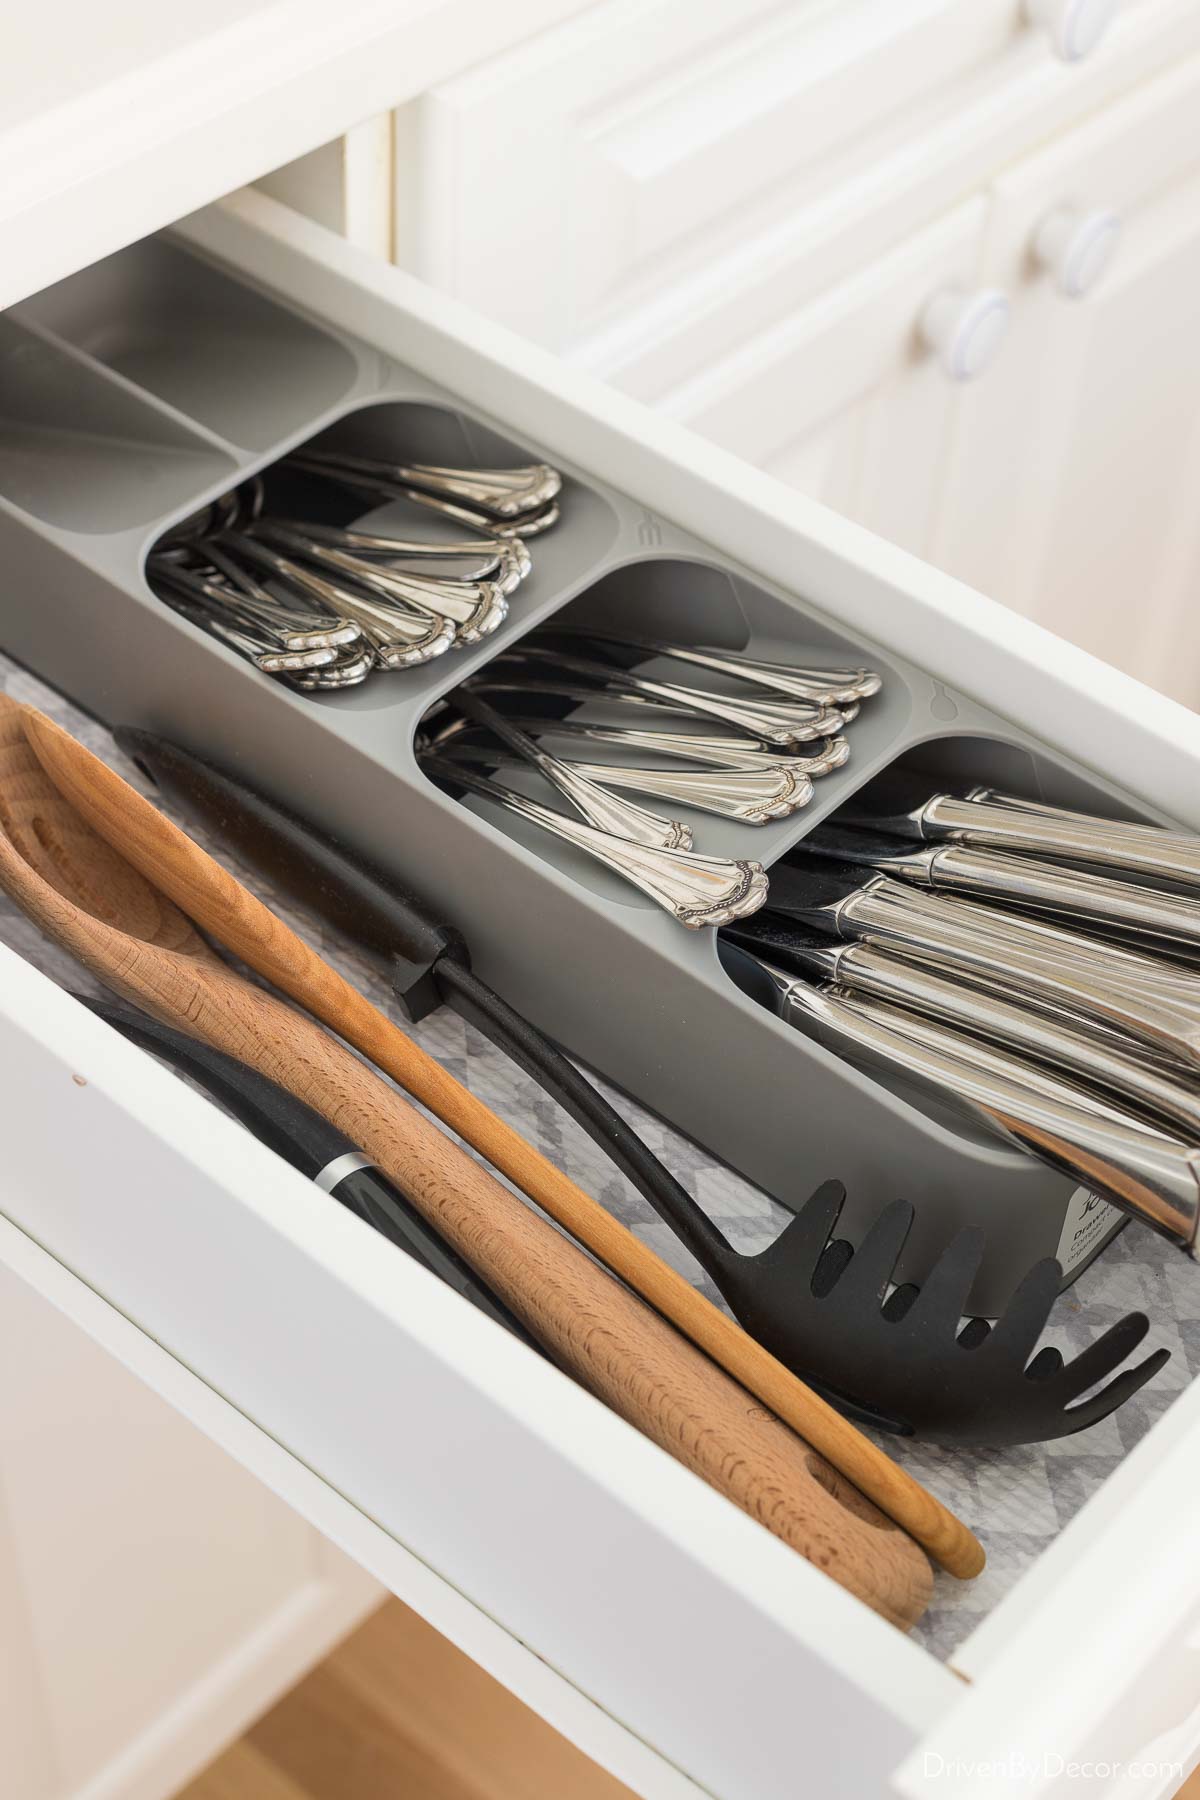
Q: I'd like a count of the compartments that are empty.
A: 2